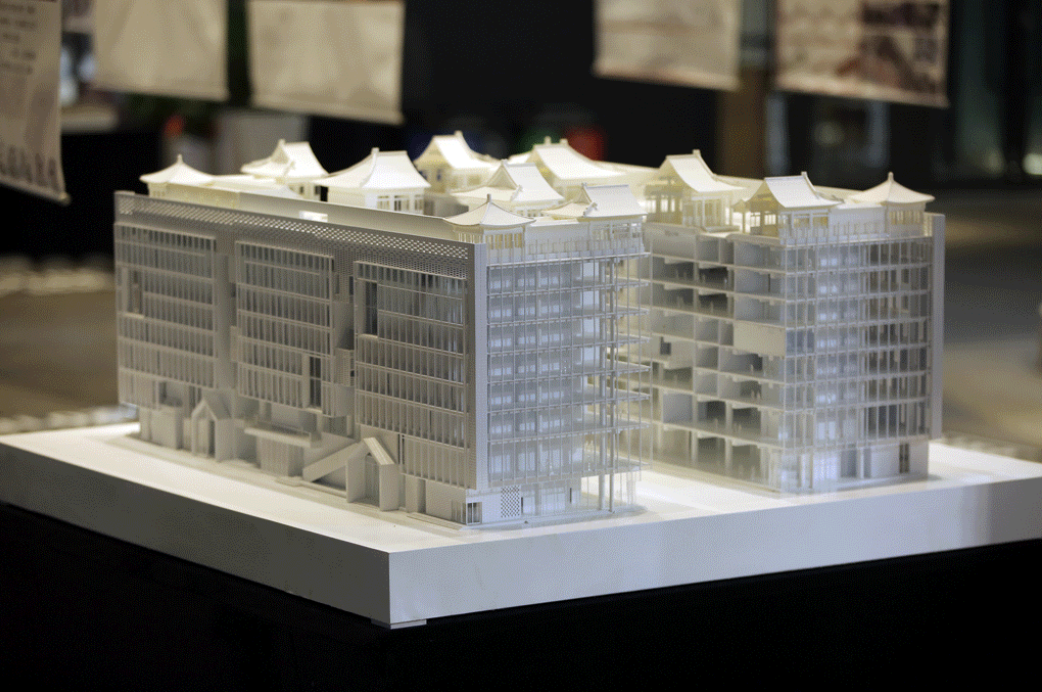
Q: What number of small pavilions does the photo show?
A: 11